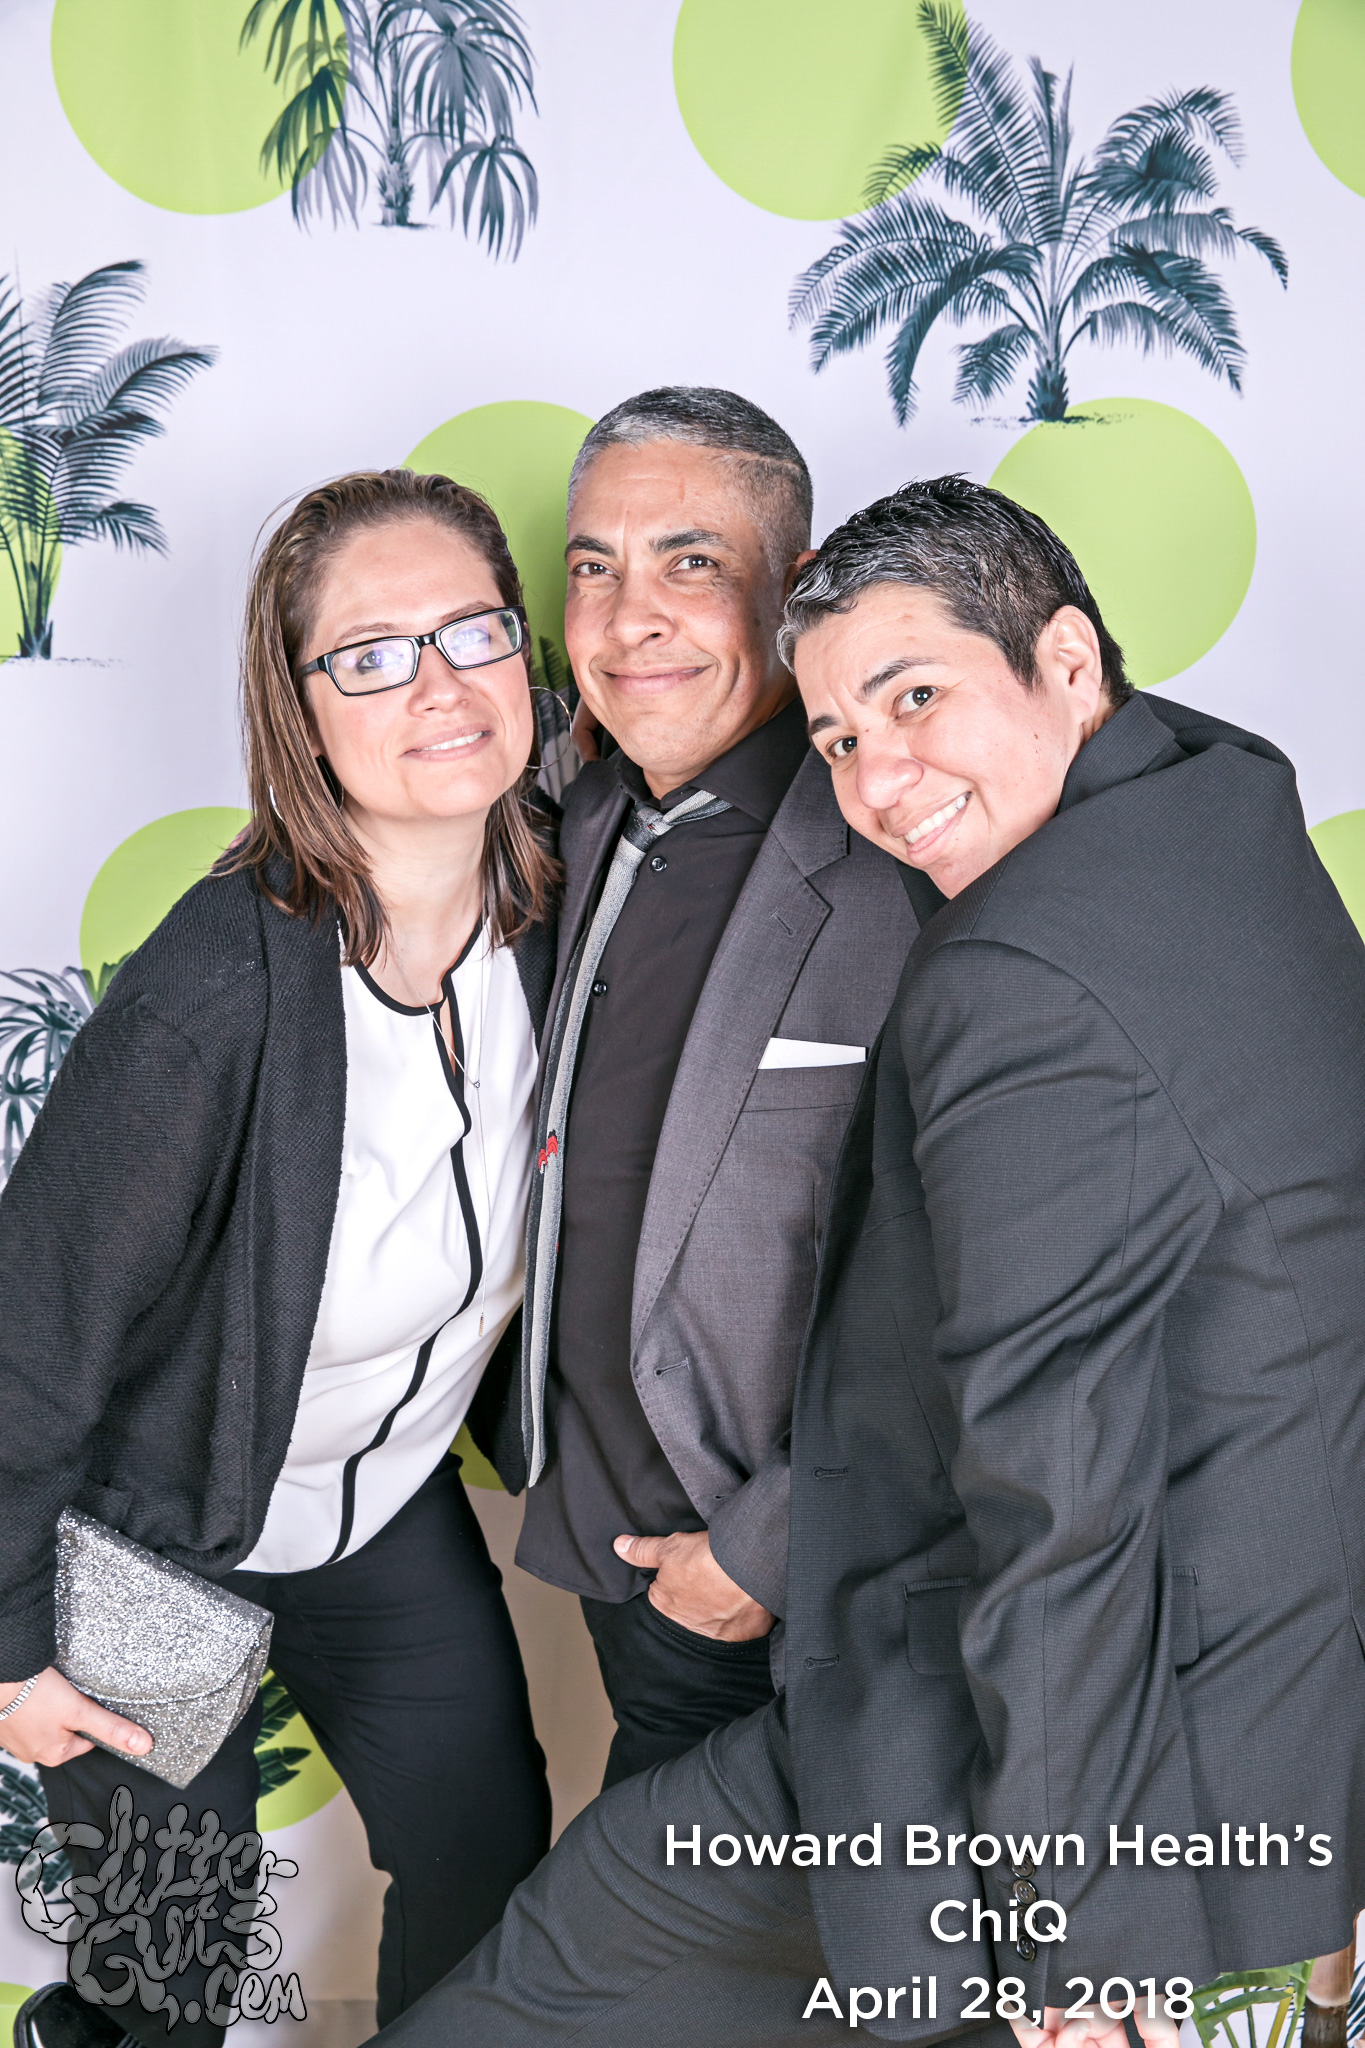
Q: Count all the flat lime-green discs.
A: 11